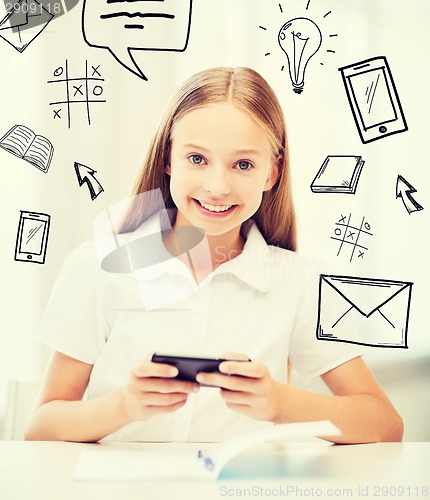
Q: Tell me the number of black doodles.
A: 12